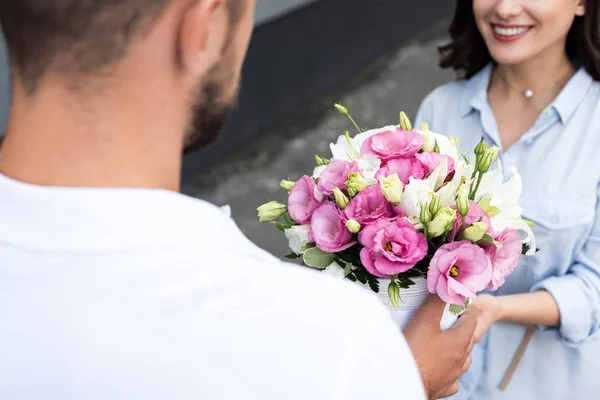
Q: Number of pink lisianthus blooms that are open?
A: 11